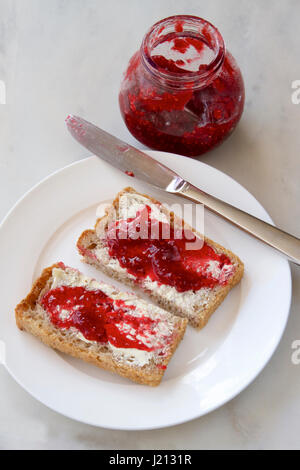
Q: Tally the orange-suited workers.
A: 0